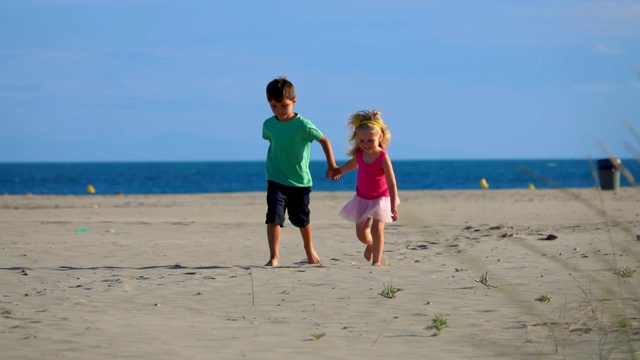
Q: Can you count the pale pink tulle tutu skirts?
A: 1